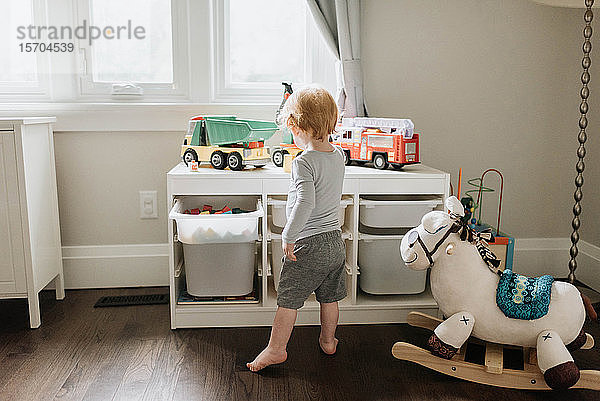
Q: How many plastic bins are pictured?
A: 6